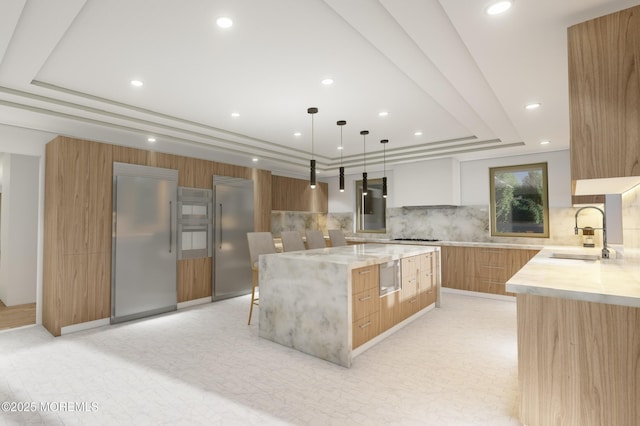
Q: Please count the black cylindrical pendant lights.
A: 4